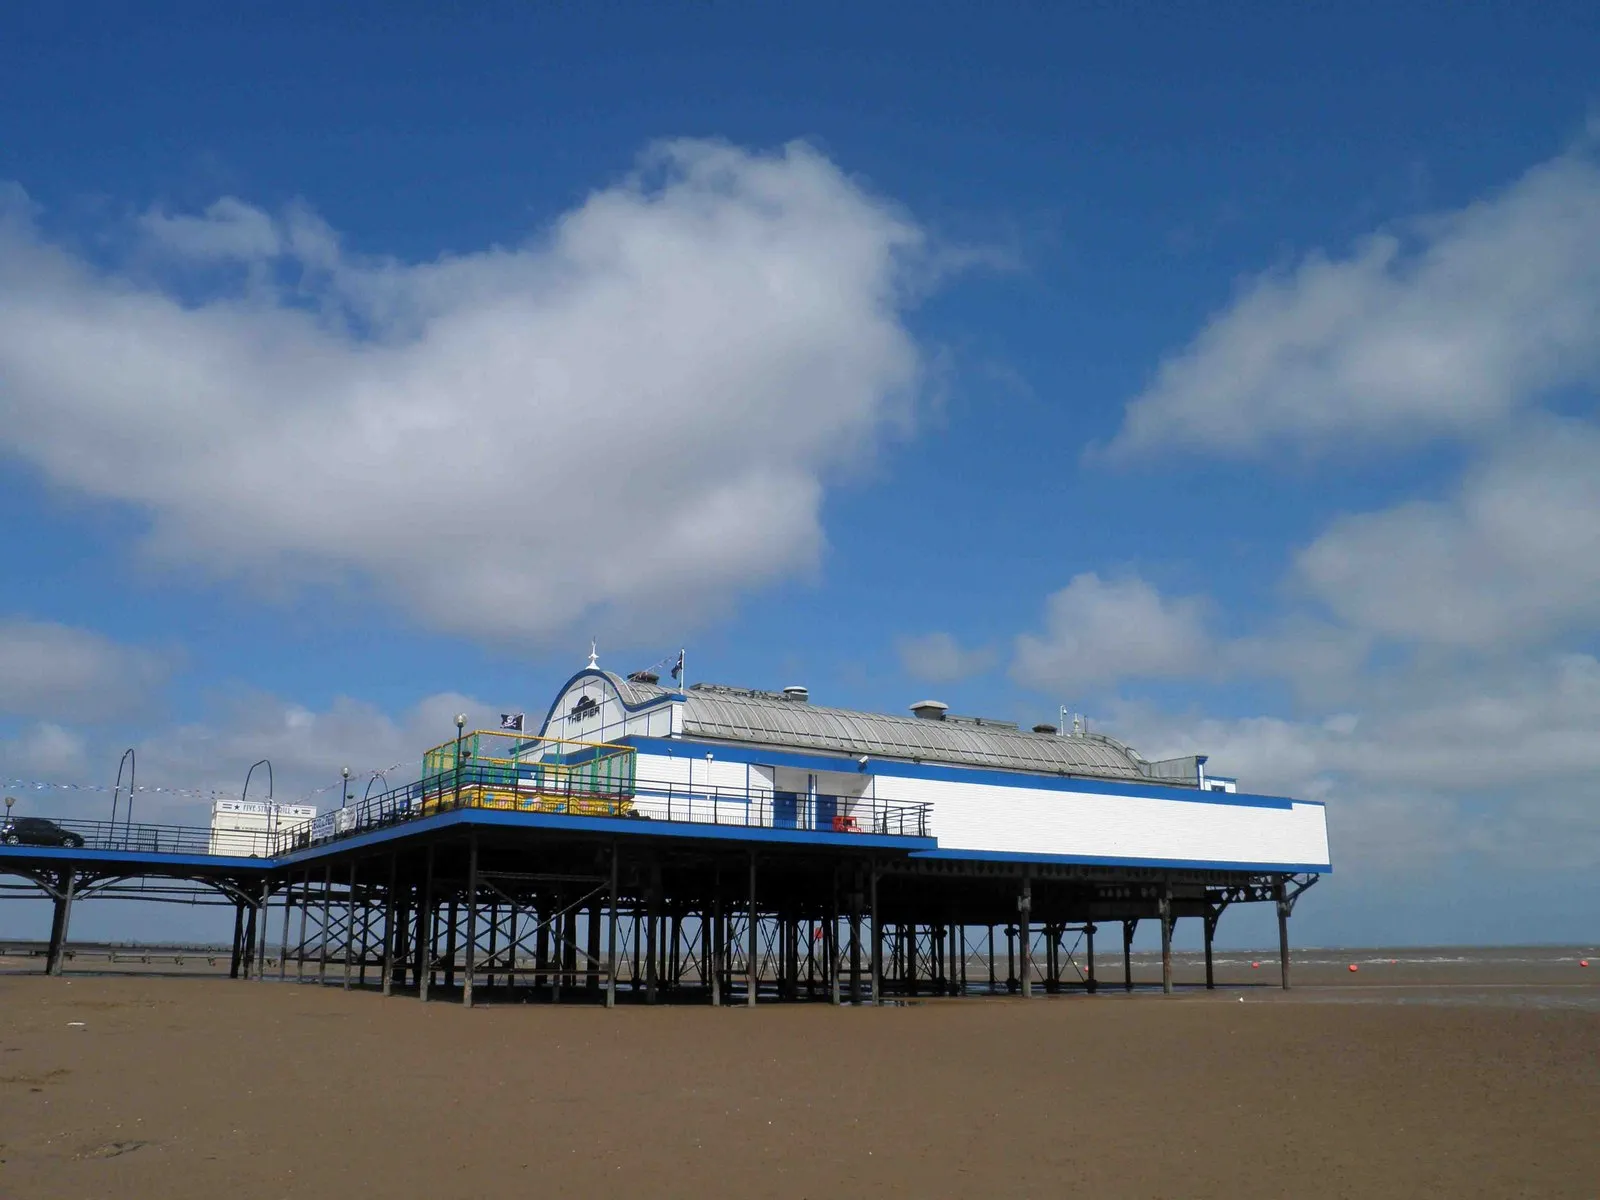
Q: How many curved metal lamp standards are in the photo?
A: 3